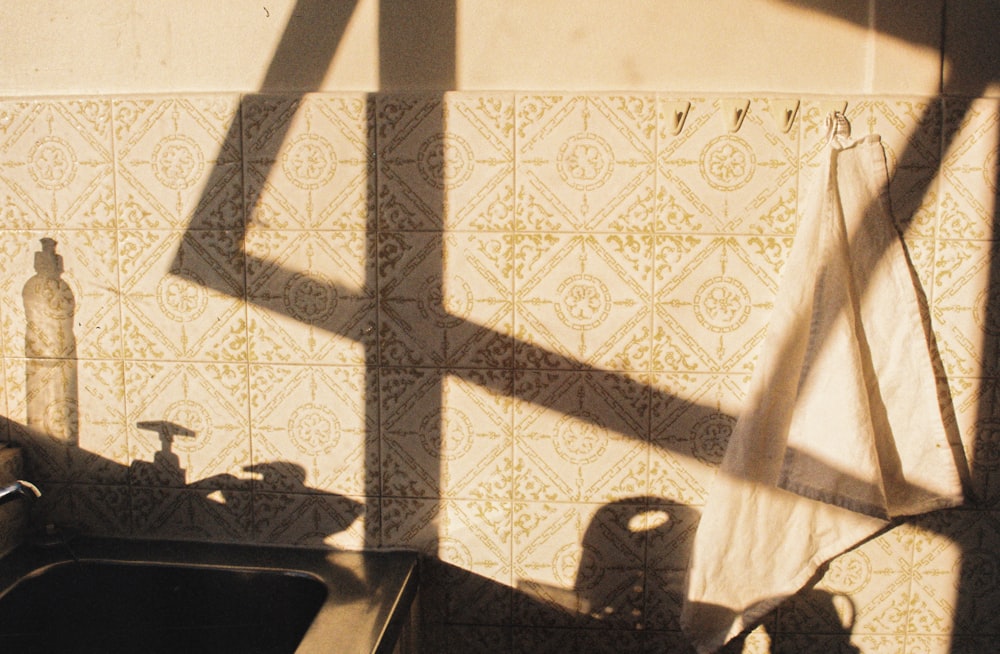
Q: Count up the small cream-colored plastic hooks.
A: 4